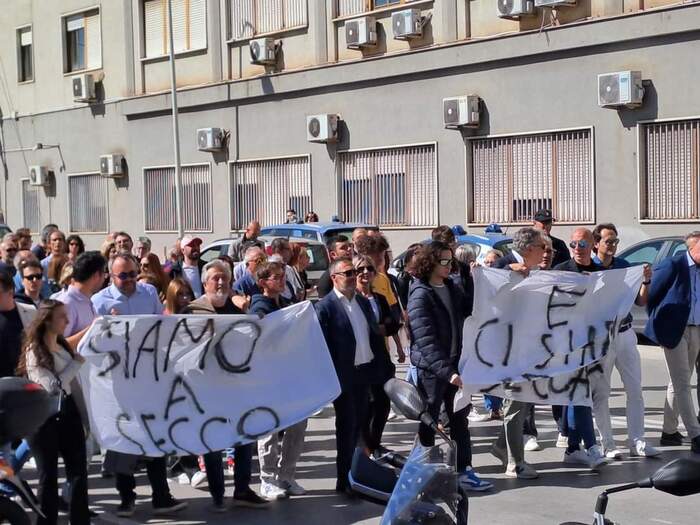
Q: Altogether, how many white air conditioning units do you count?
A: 12